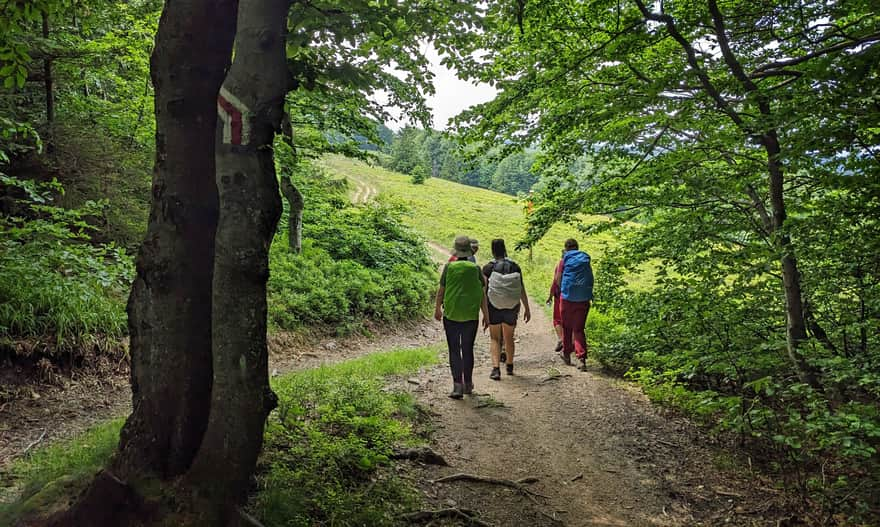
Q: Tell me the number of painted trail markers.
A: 1